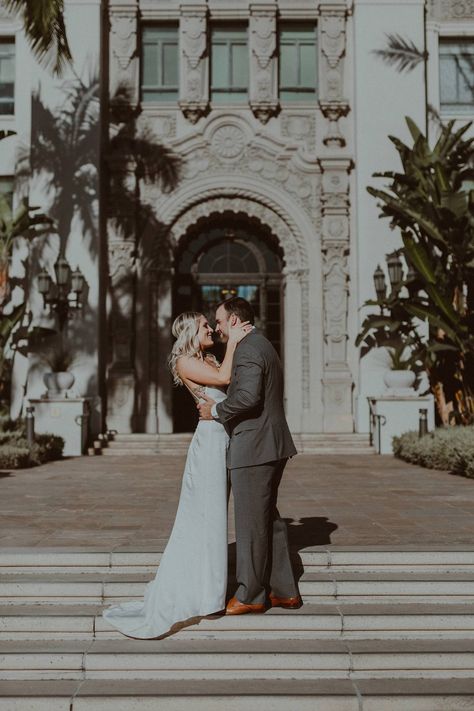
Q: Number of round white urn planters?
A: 2